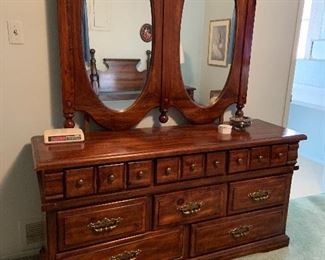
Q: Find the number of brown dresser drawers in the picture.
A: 14